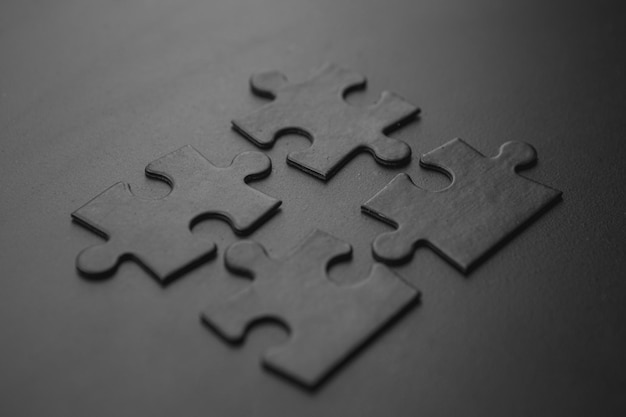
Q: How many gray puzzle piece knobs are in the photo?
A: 7